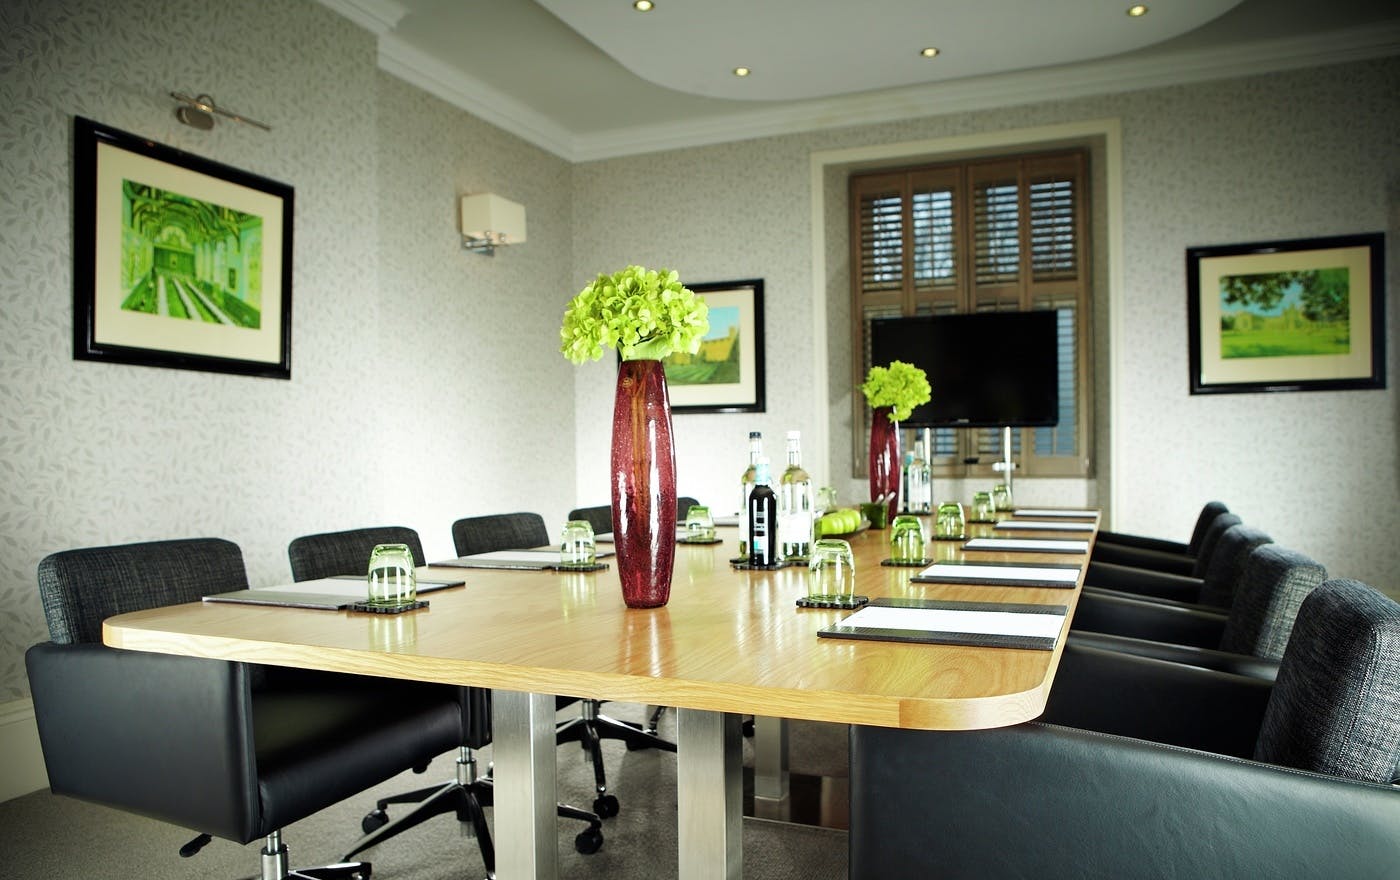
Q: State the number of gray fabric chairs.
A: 10